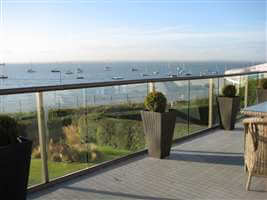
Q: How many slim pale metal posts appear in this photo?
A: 4